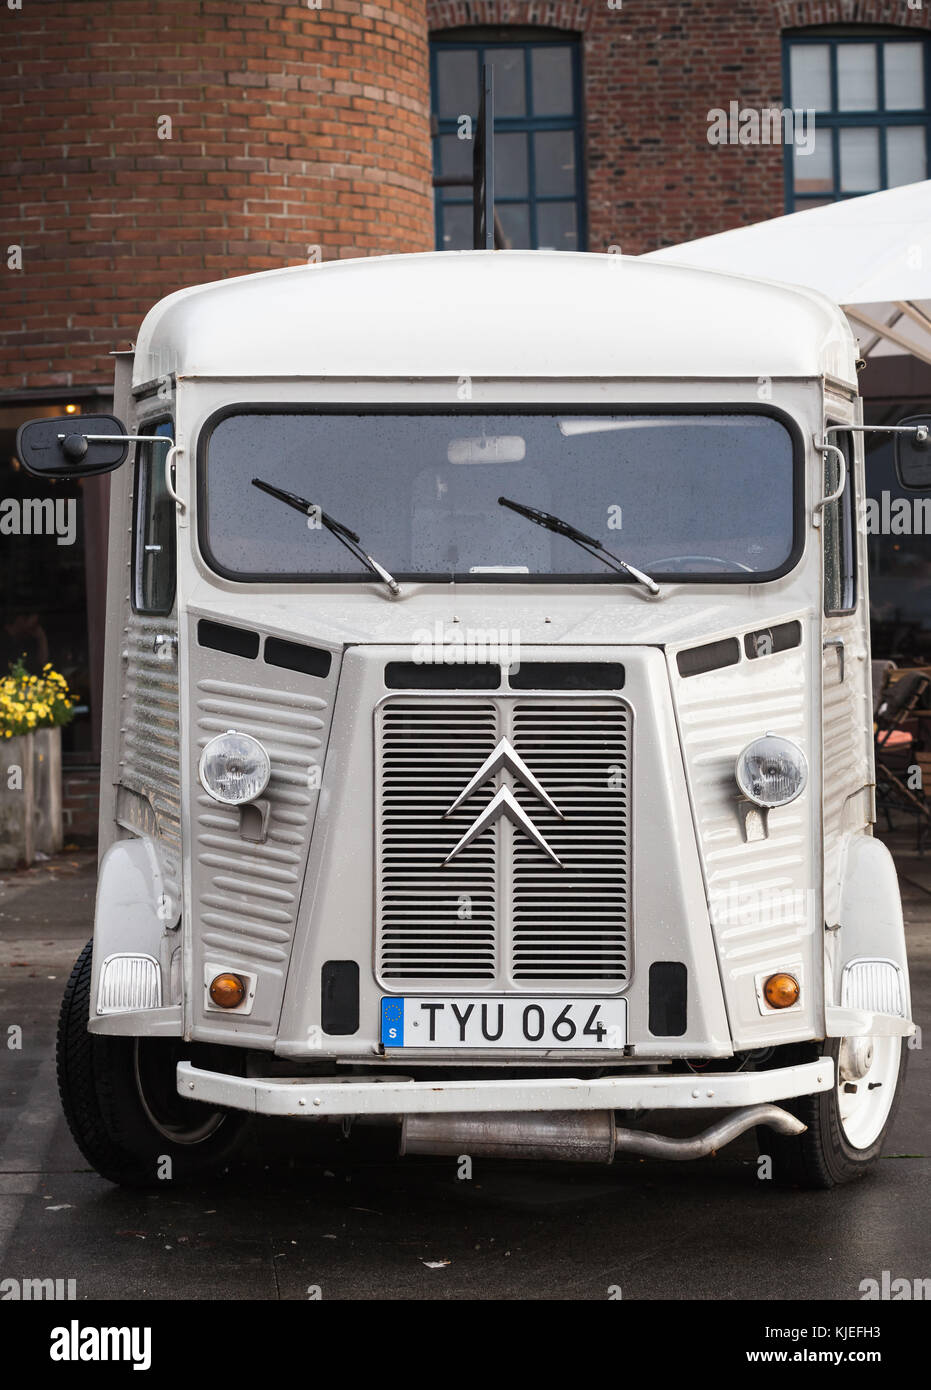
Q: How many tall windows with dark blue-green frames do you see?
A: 2